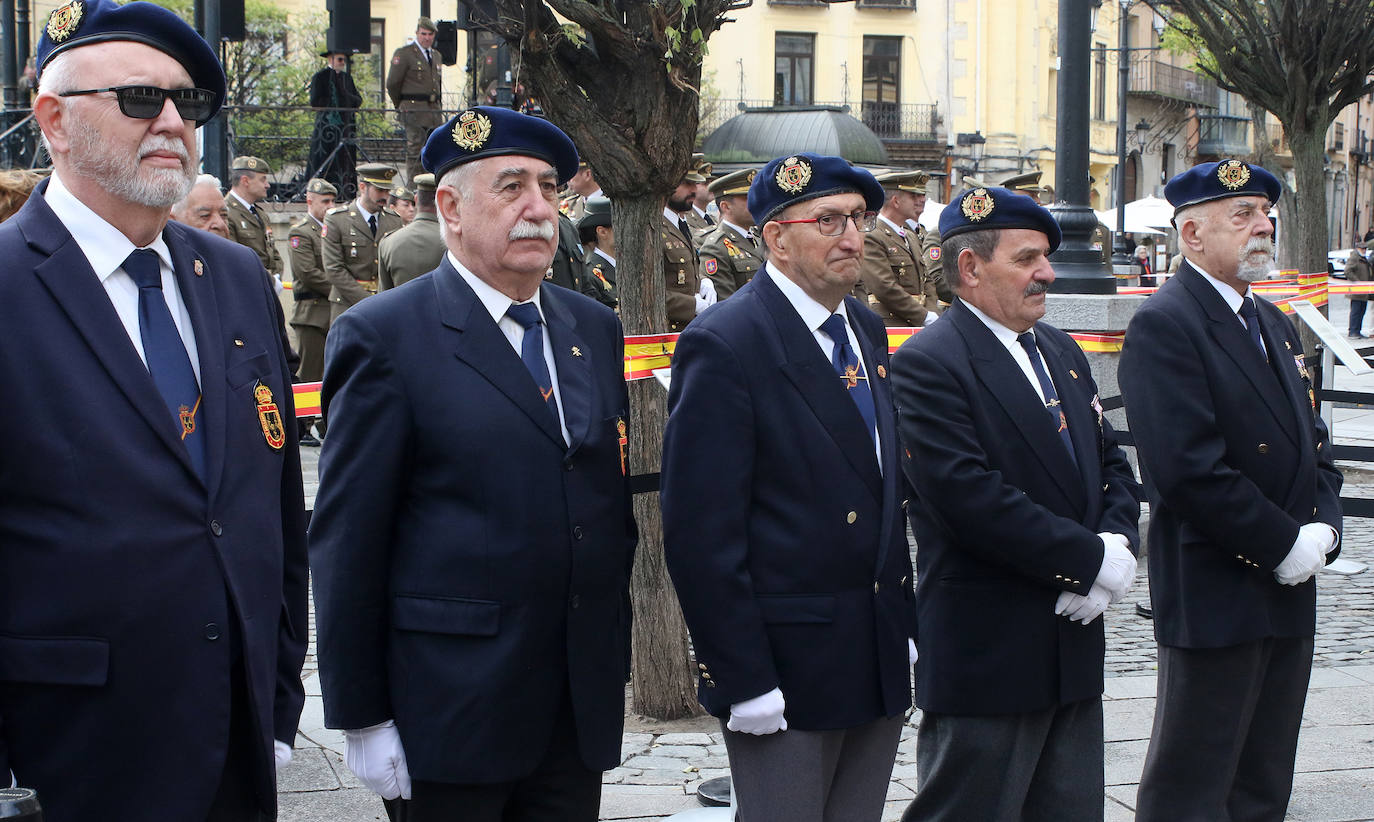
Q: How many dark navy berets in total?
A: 5